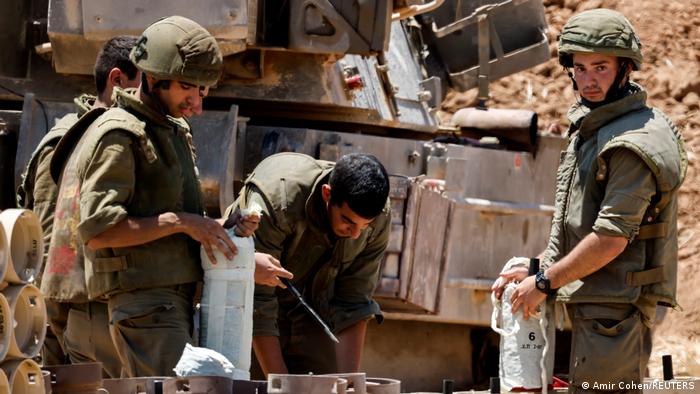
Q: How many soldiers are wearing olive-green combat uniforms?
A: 4